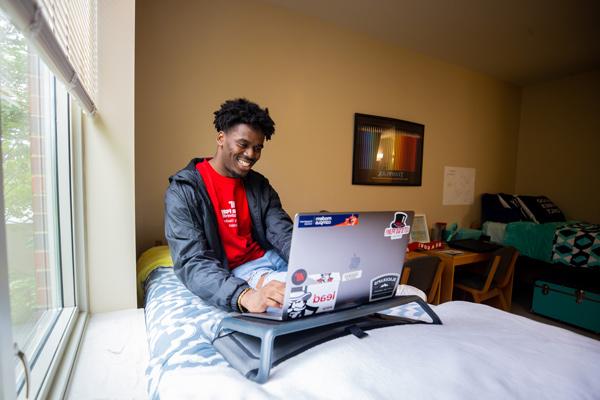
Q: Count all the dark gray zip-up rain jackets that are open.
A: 1